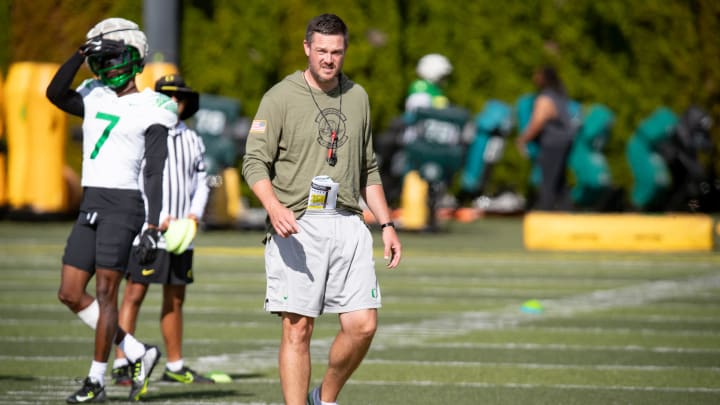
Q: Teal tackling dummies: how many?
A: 4